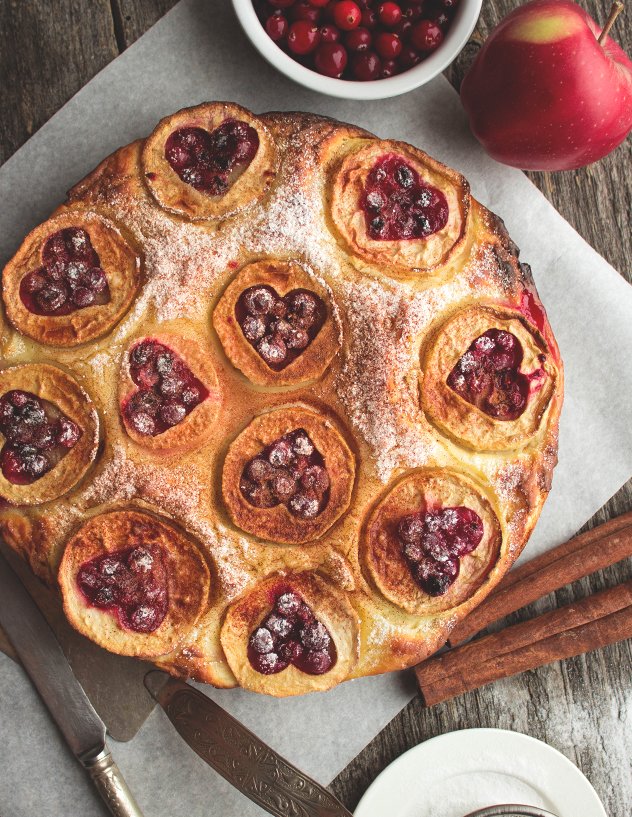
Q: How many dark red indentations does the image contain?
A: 11